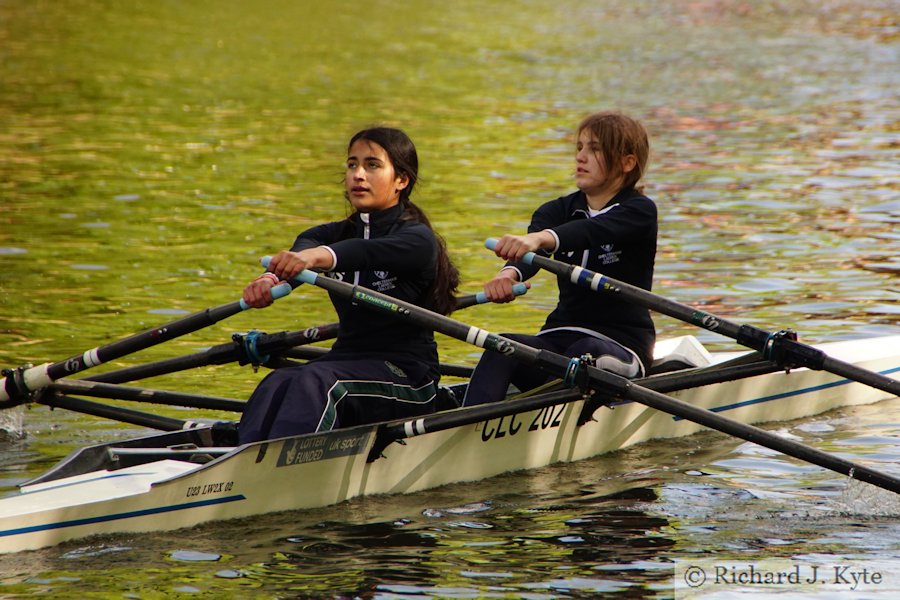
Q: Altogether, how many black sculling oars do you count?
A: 4